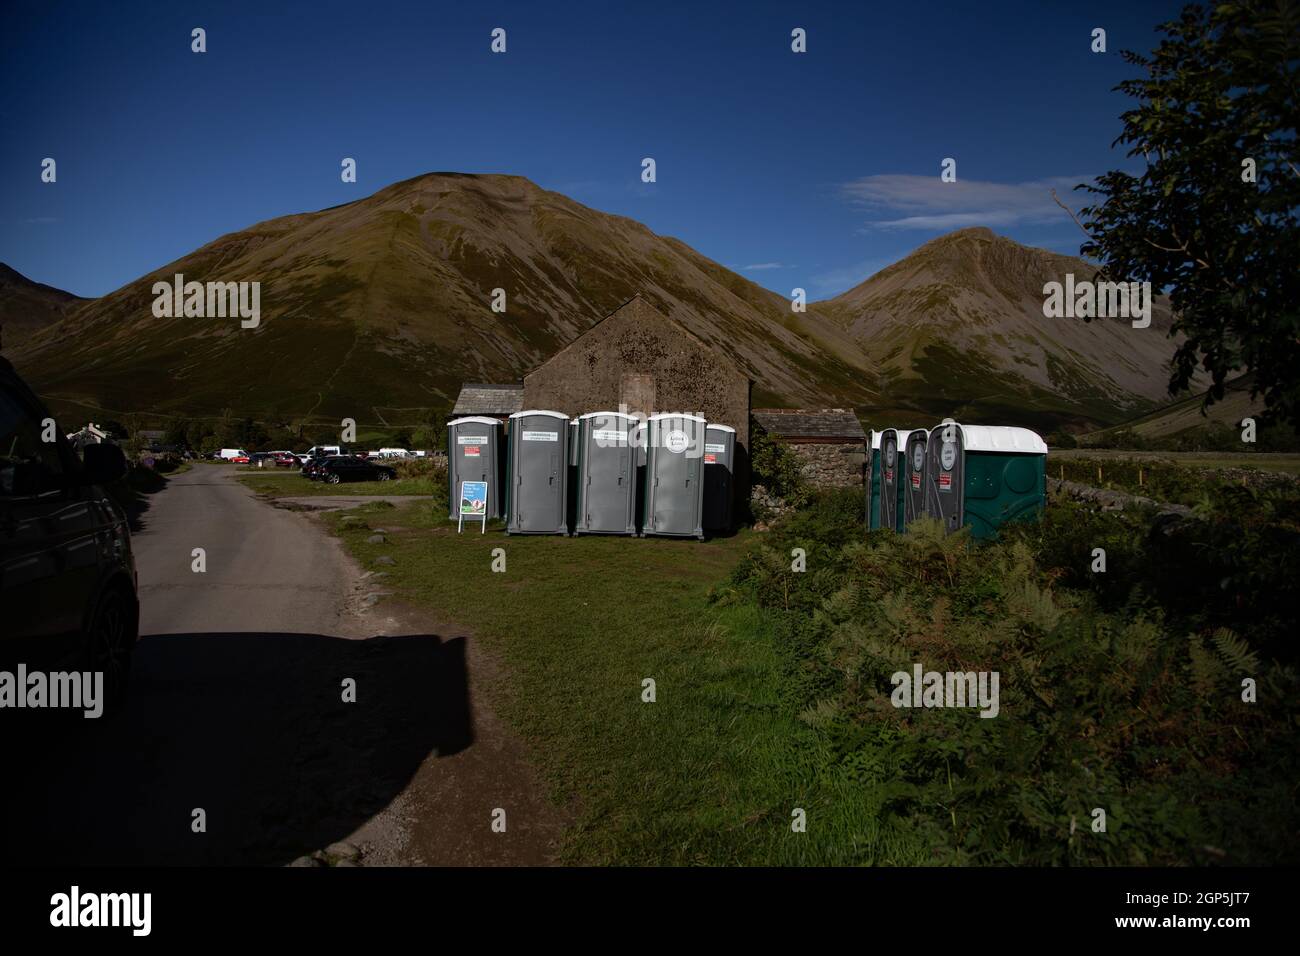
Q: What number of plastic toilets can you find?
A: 11